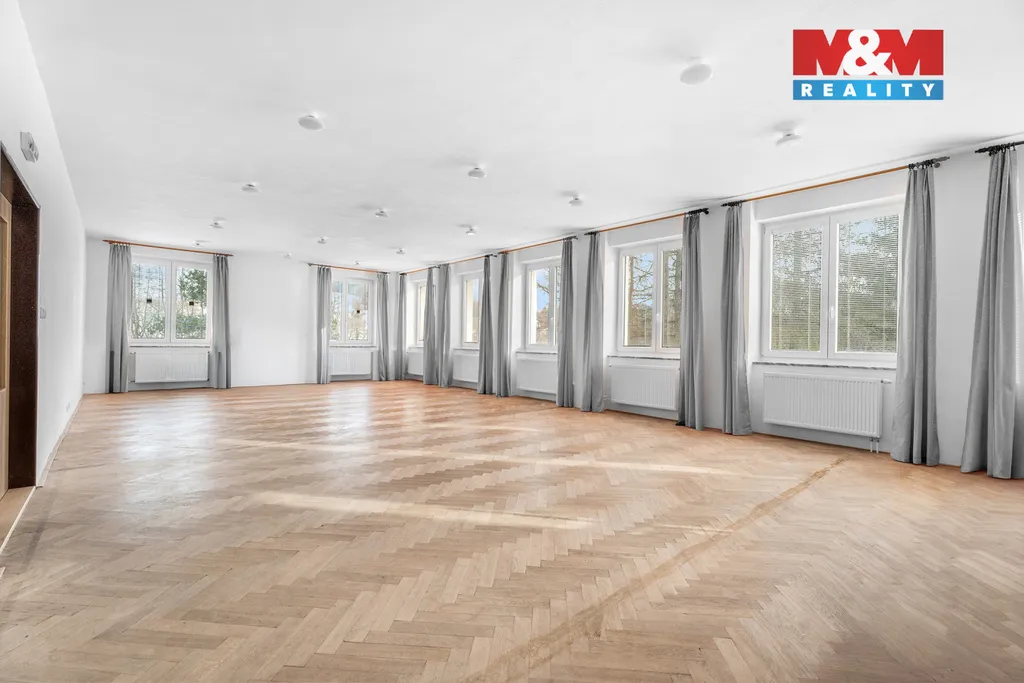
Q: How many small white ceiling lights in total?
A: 14